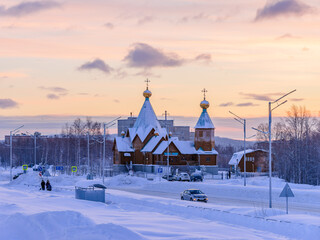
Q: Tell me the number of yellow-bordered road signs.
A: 2